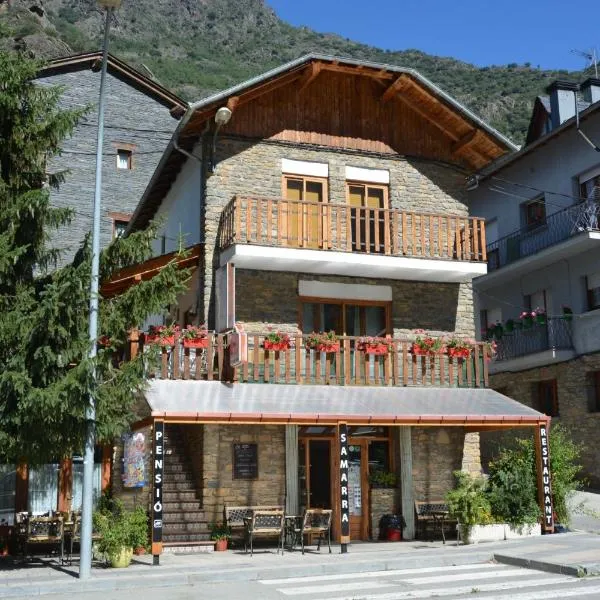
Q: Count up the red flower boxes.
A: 7